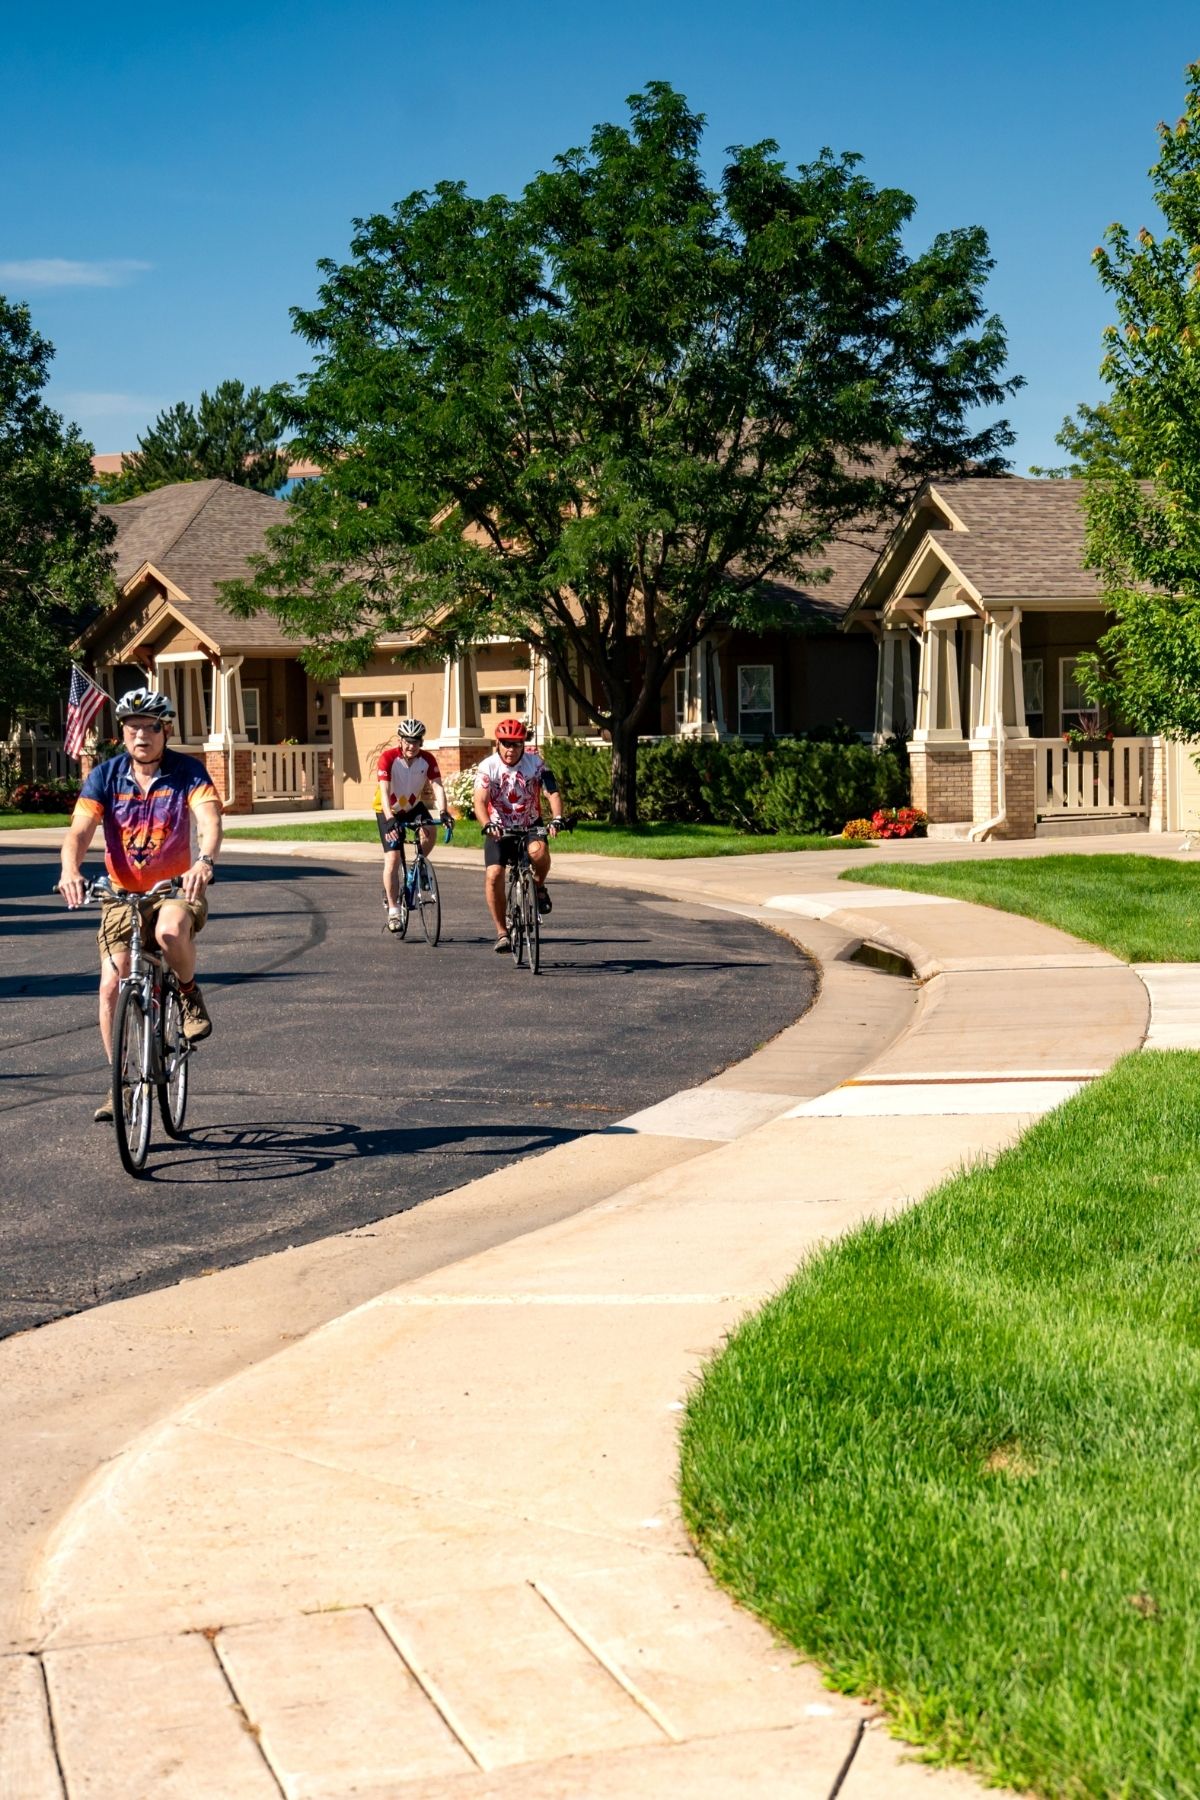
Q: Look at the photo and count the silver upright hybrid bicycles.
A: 1